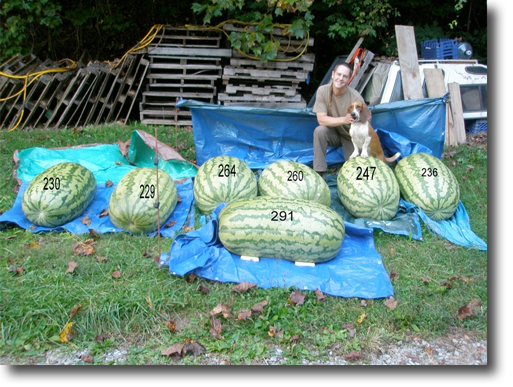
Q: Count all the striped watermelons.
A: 7